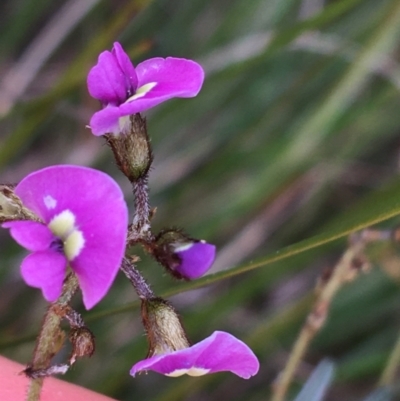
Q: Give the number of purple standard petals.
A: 3